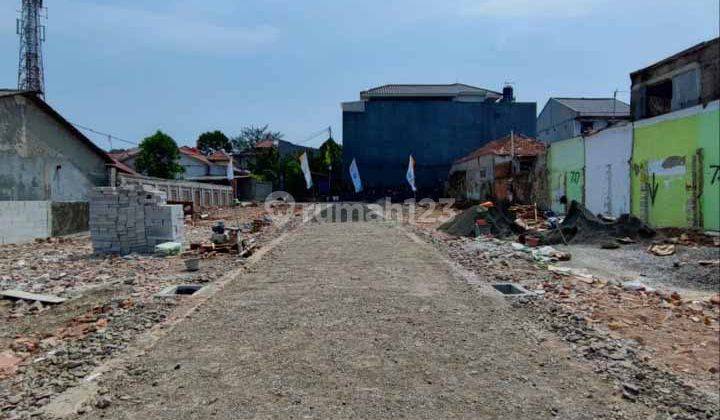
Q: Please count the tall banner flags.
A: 4